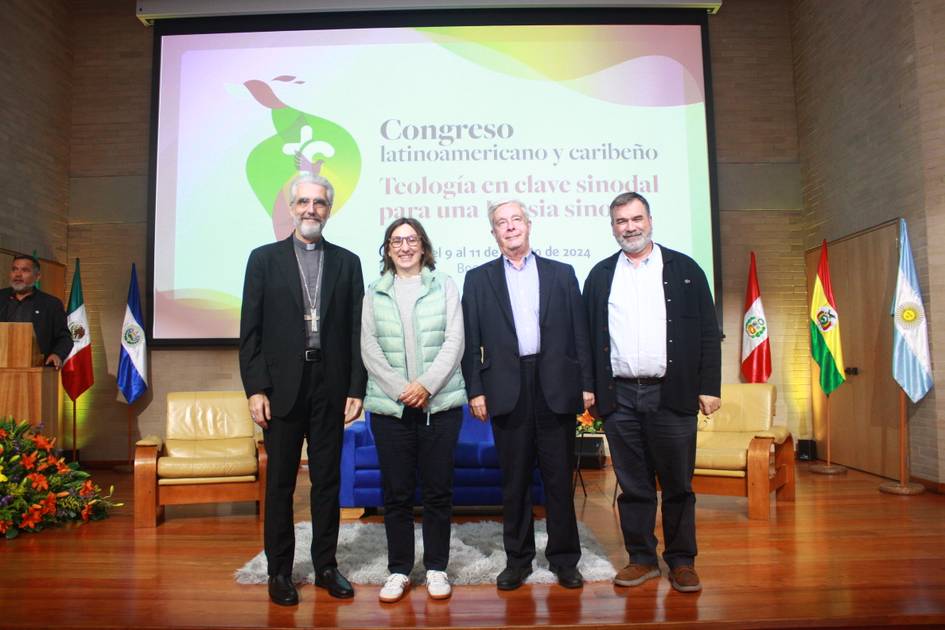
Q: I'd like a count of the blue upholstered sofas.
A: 1